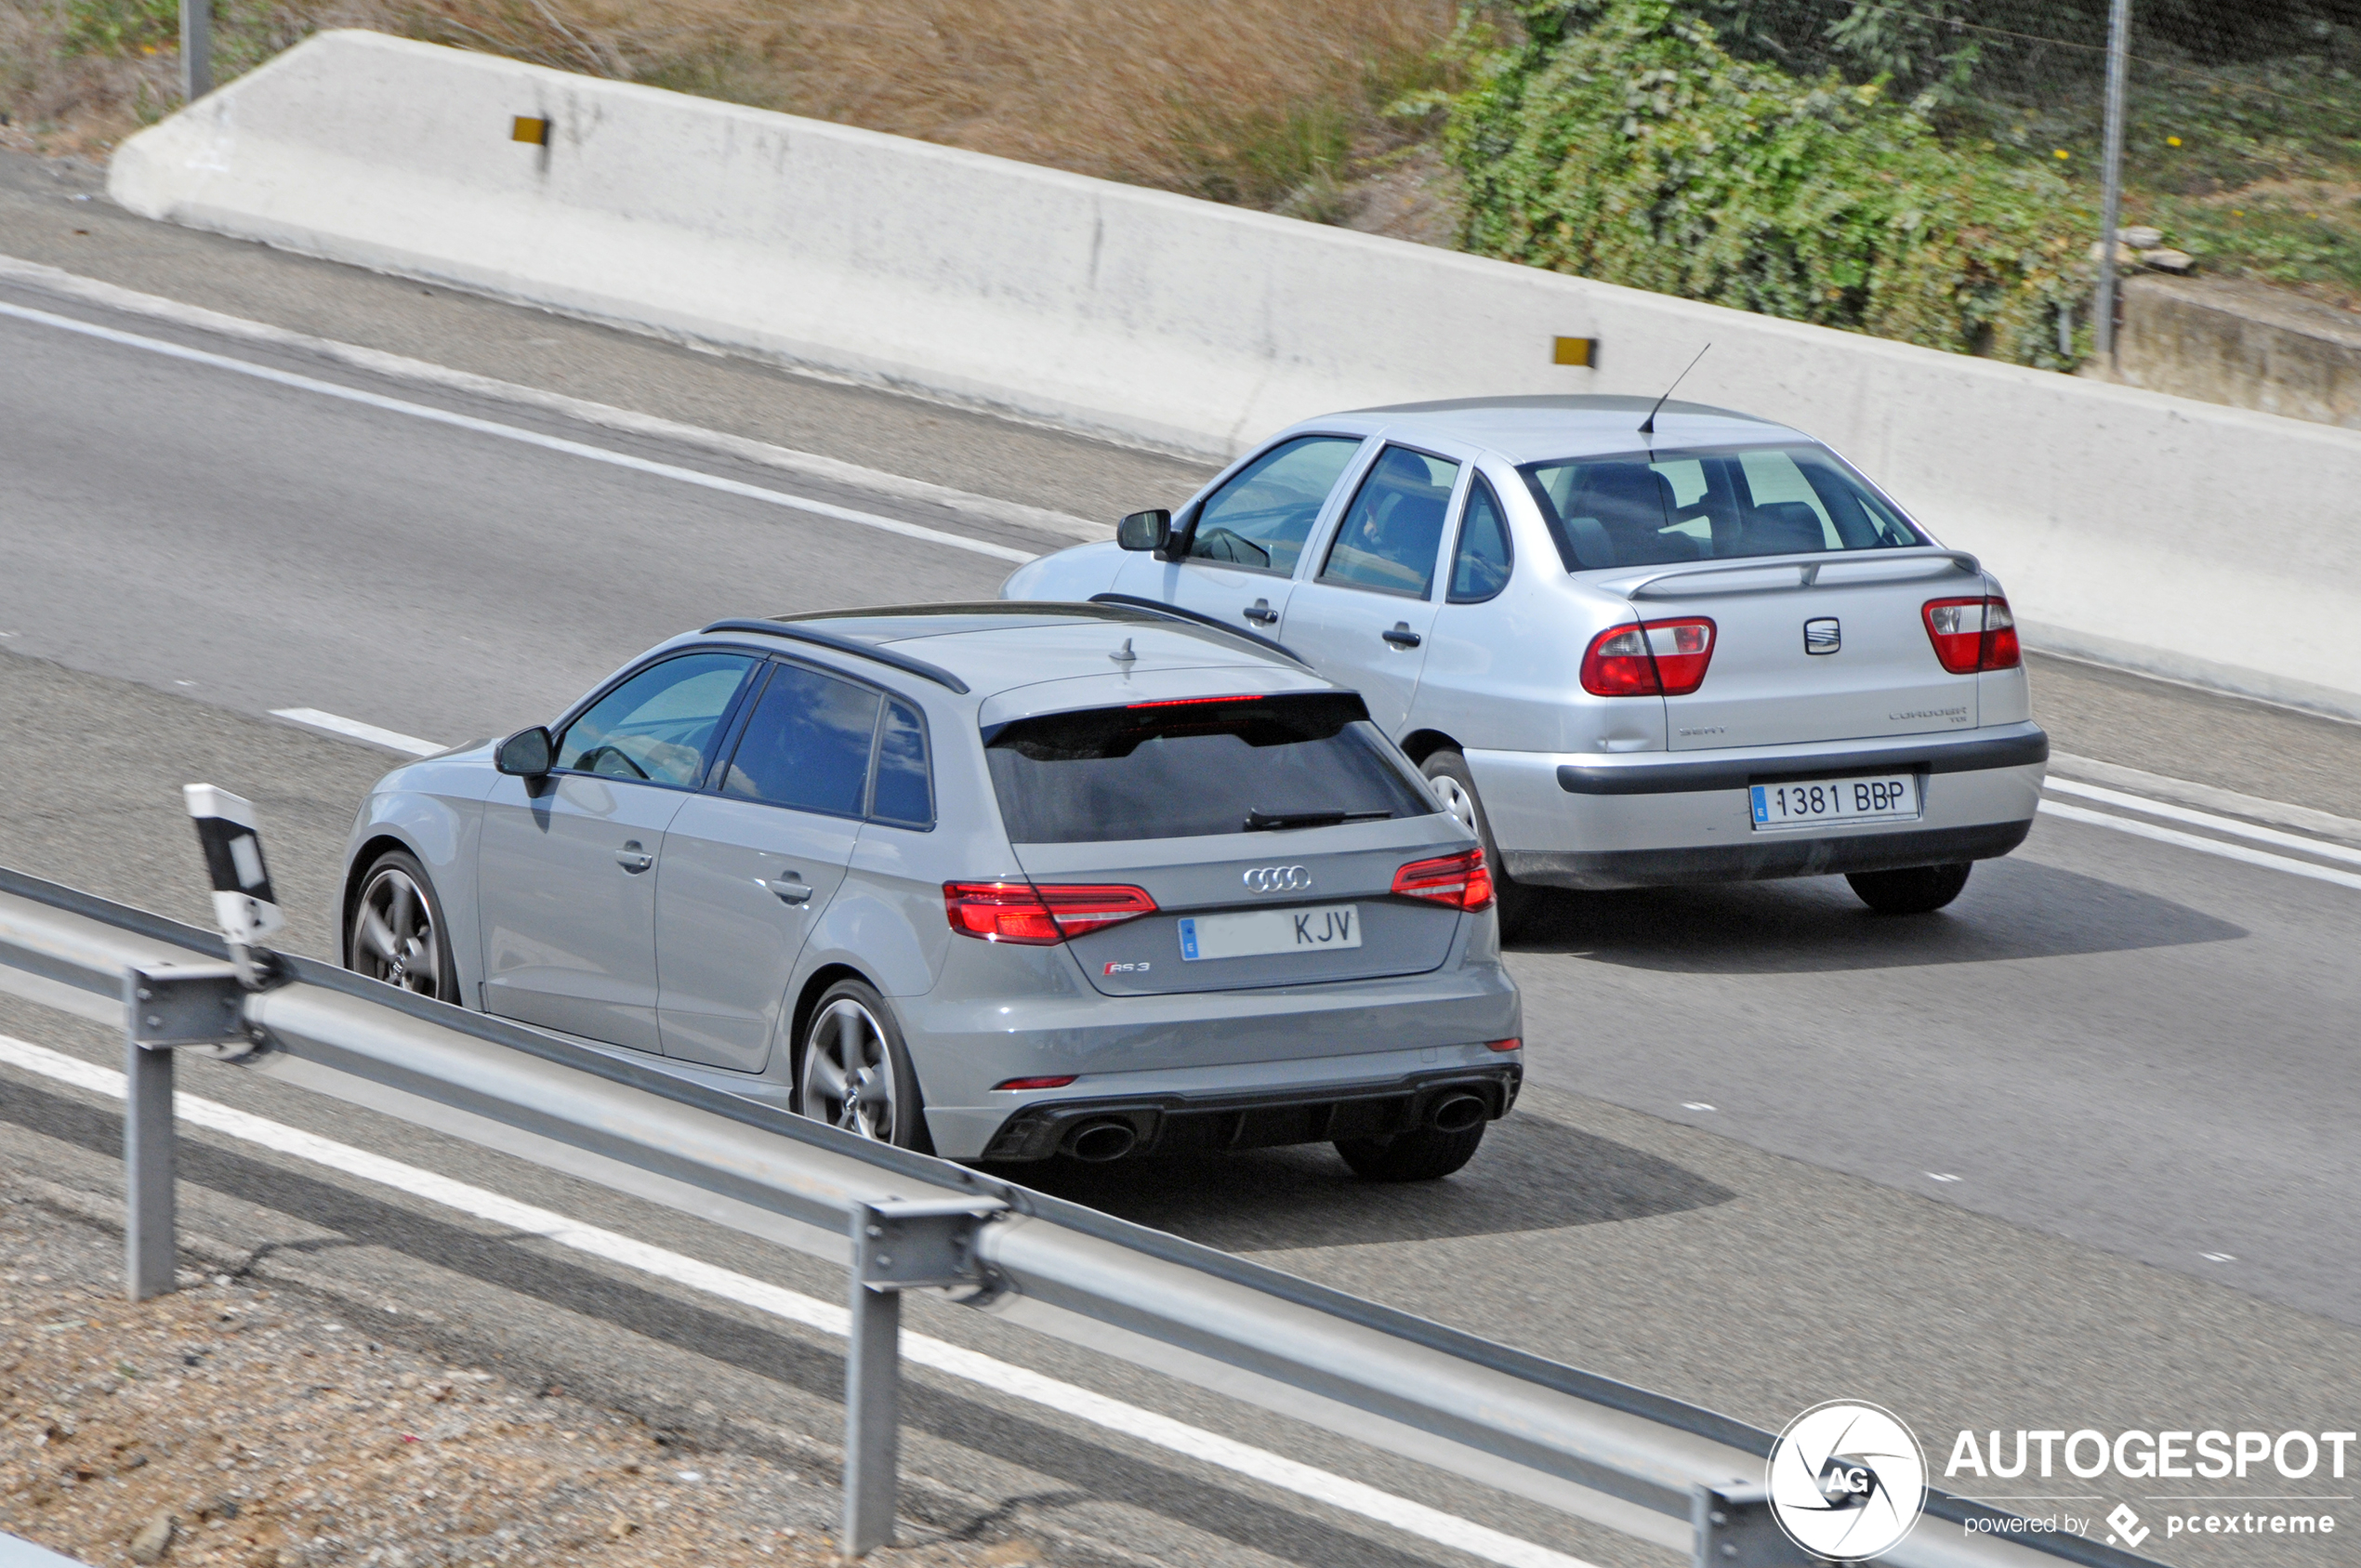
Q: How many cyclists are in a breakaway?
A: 0